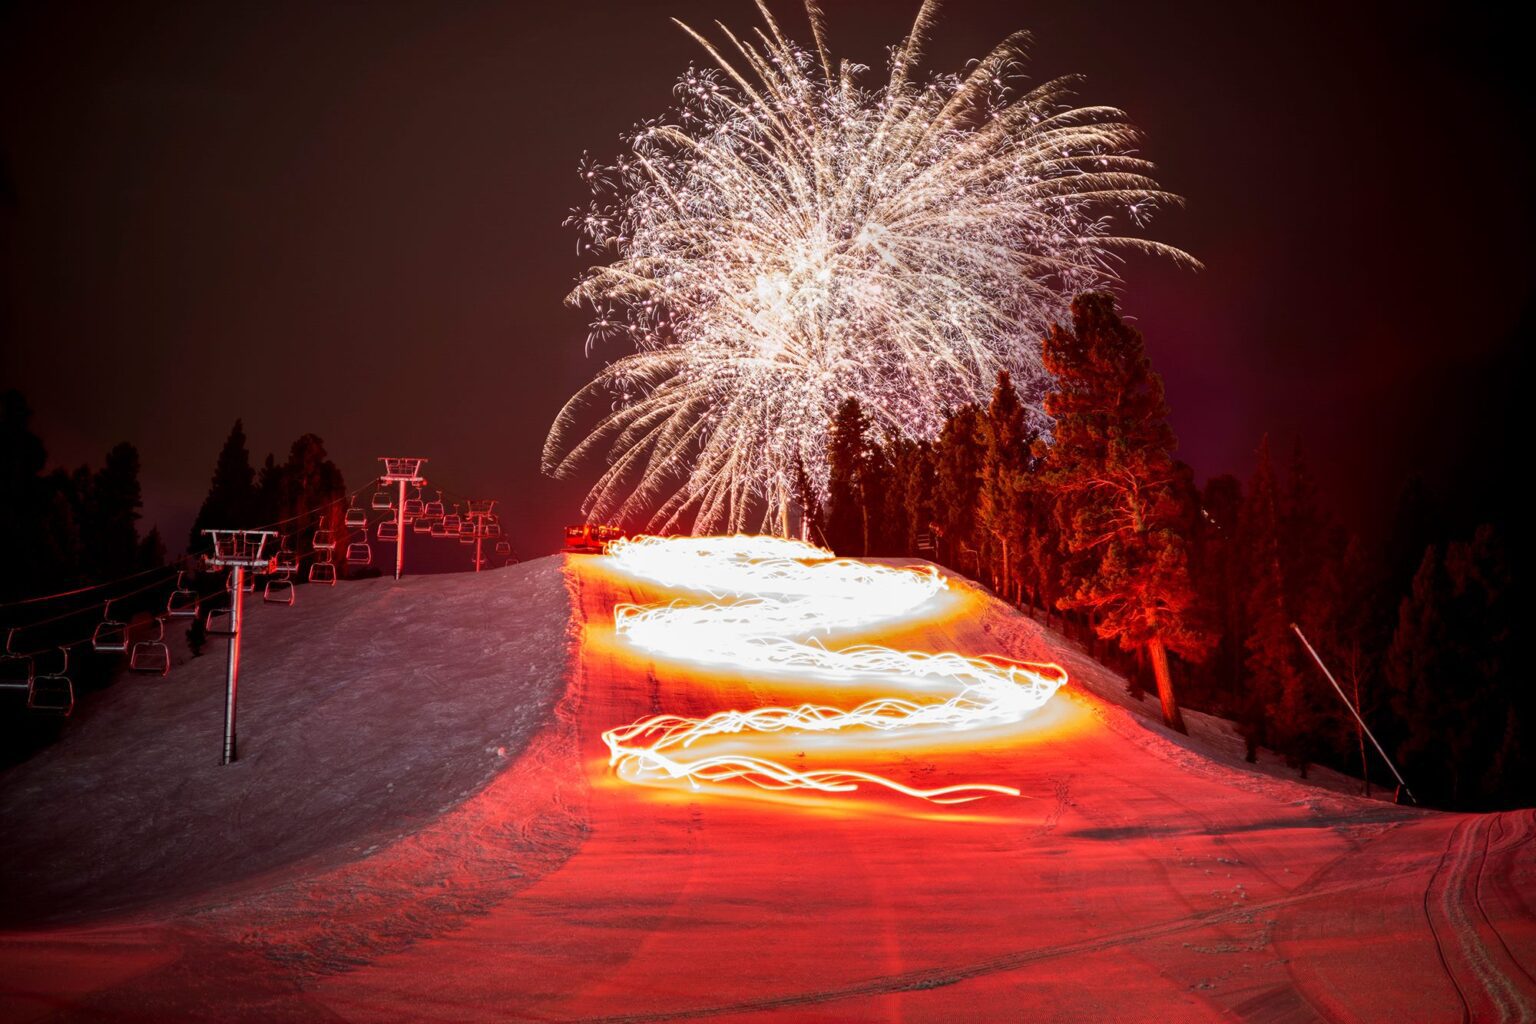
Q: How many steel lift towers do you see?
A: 3